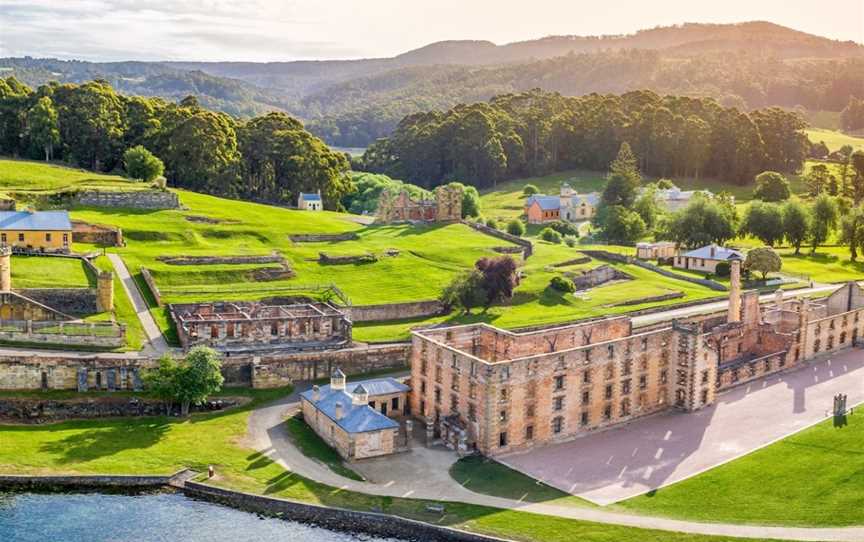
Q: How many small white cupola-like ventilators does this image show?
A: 2